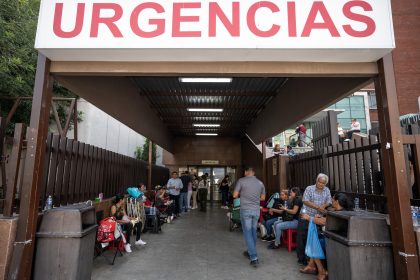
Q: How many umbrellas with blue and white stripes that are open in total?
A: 0